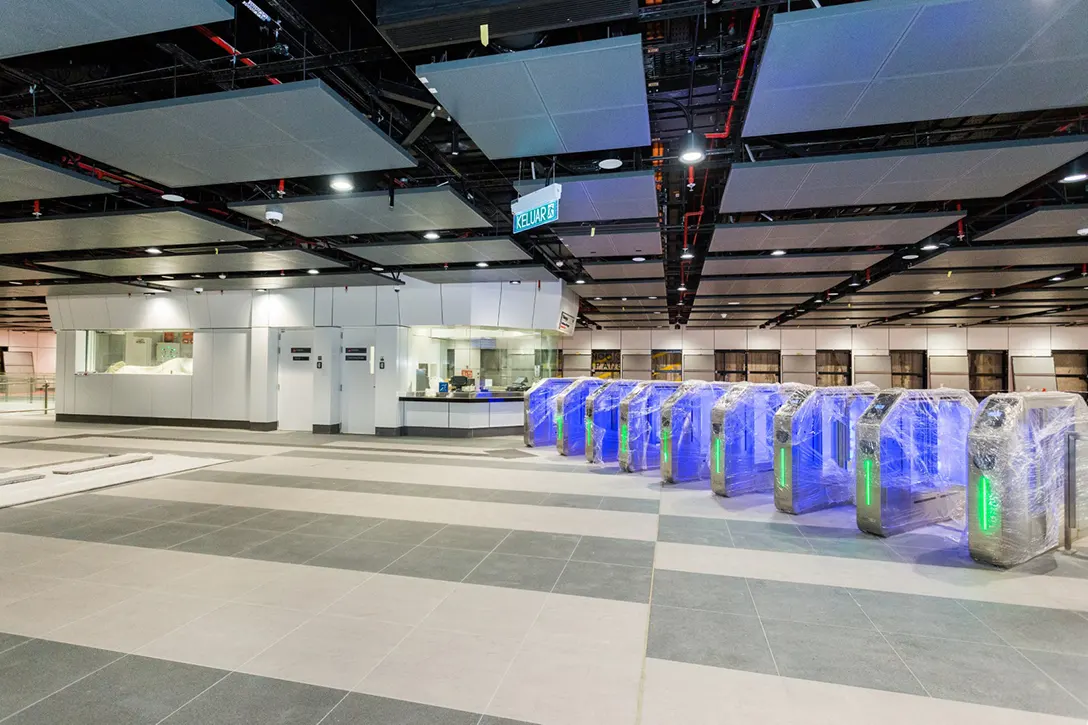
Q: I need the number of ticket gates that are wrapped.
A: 9